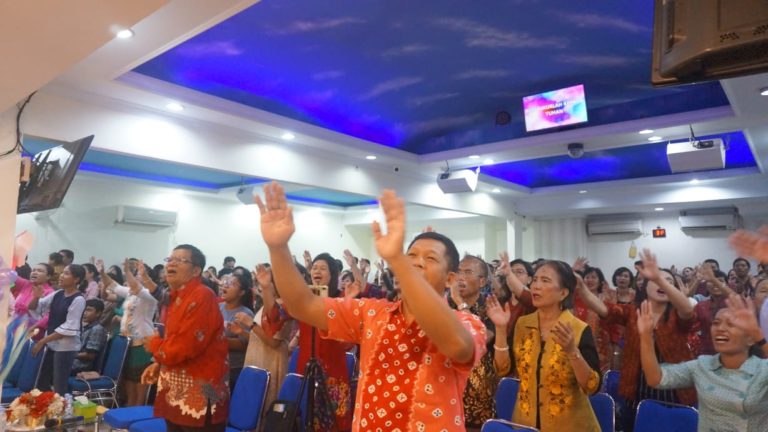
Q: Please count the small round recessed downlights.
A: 13